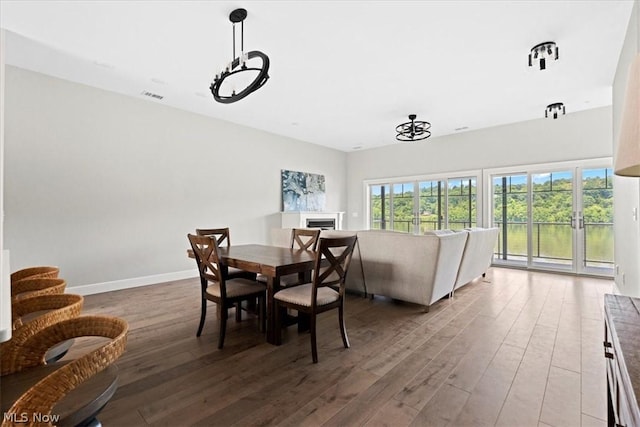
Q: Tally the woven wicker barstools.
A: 4